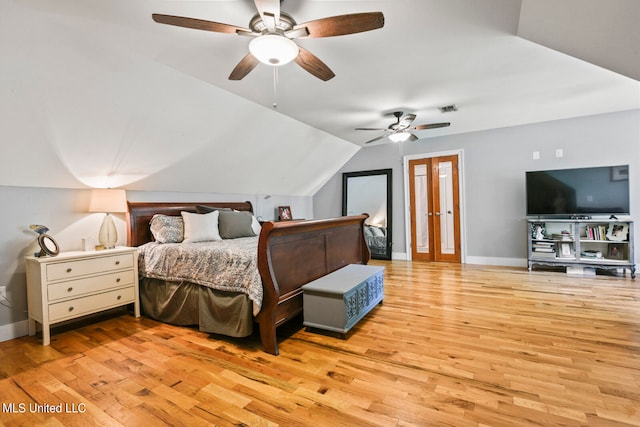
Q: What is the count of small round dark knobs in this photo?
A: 6